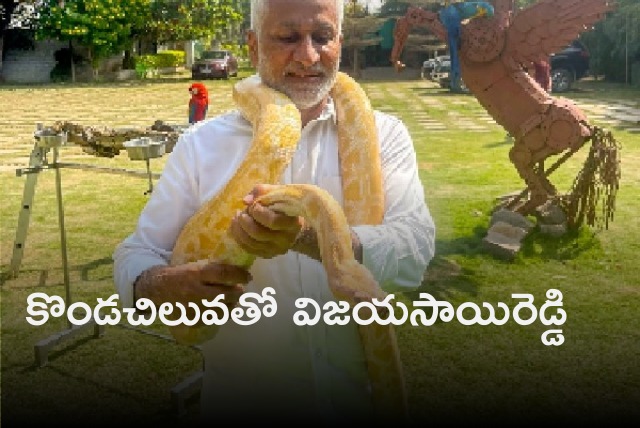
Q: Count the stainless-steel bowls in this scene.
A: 2